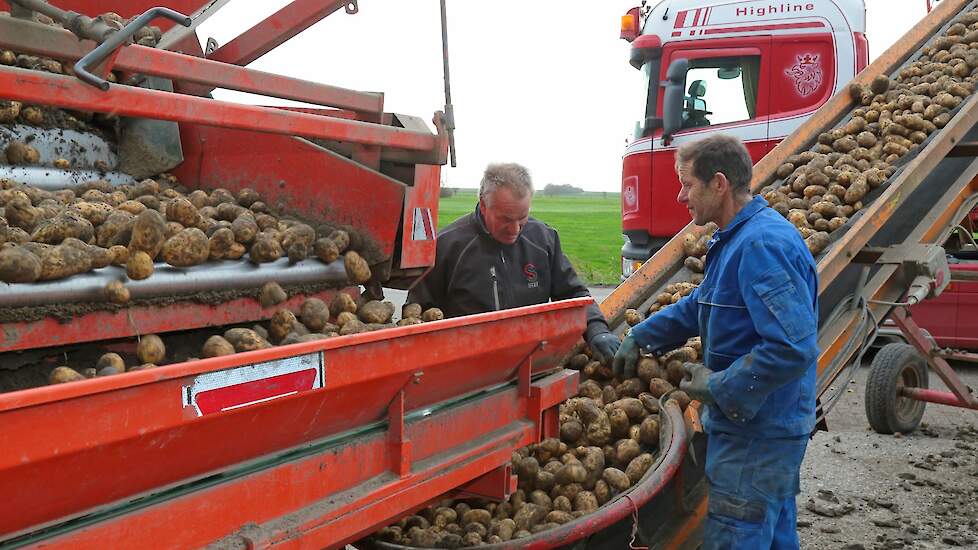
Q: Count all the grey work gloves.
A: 3